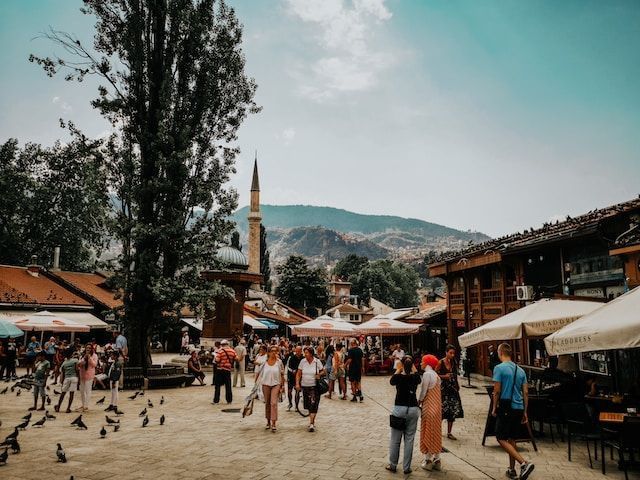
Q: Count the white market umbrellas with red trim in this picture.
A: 3